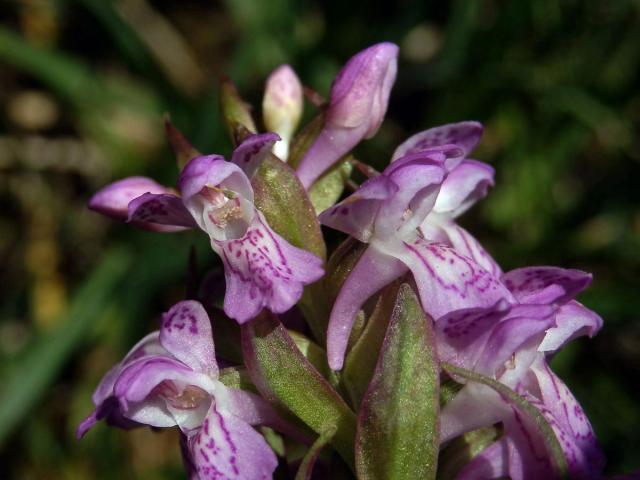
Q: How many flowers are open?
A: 4